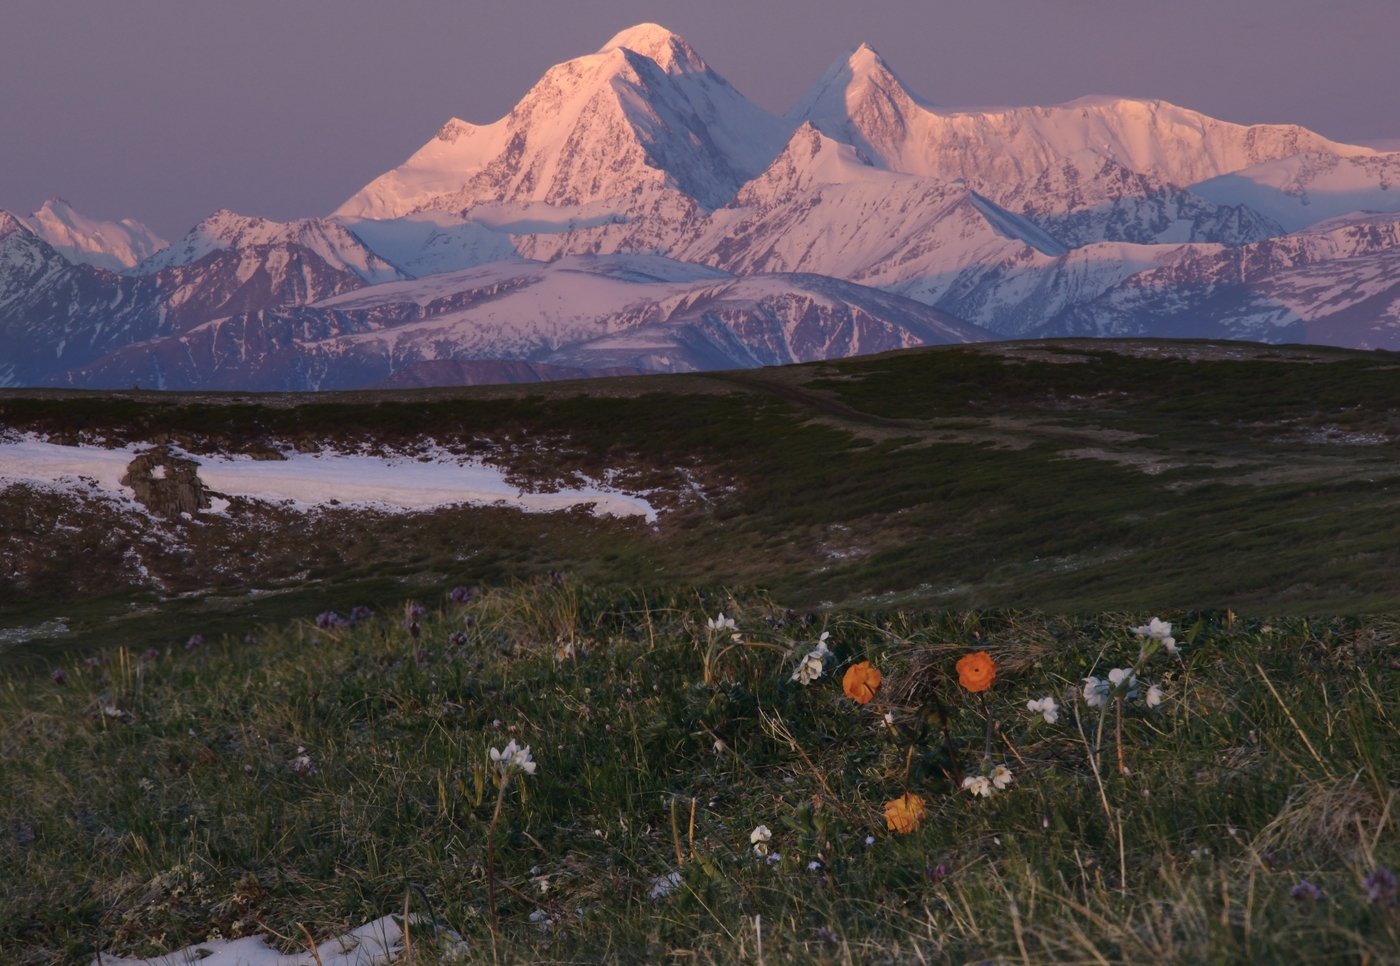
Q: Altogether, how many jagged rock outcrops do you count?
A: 1